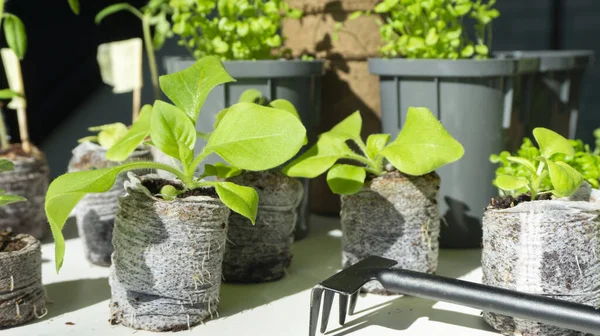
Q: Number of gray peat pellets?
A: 7